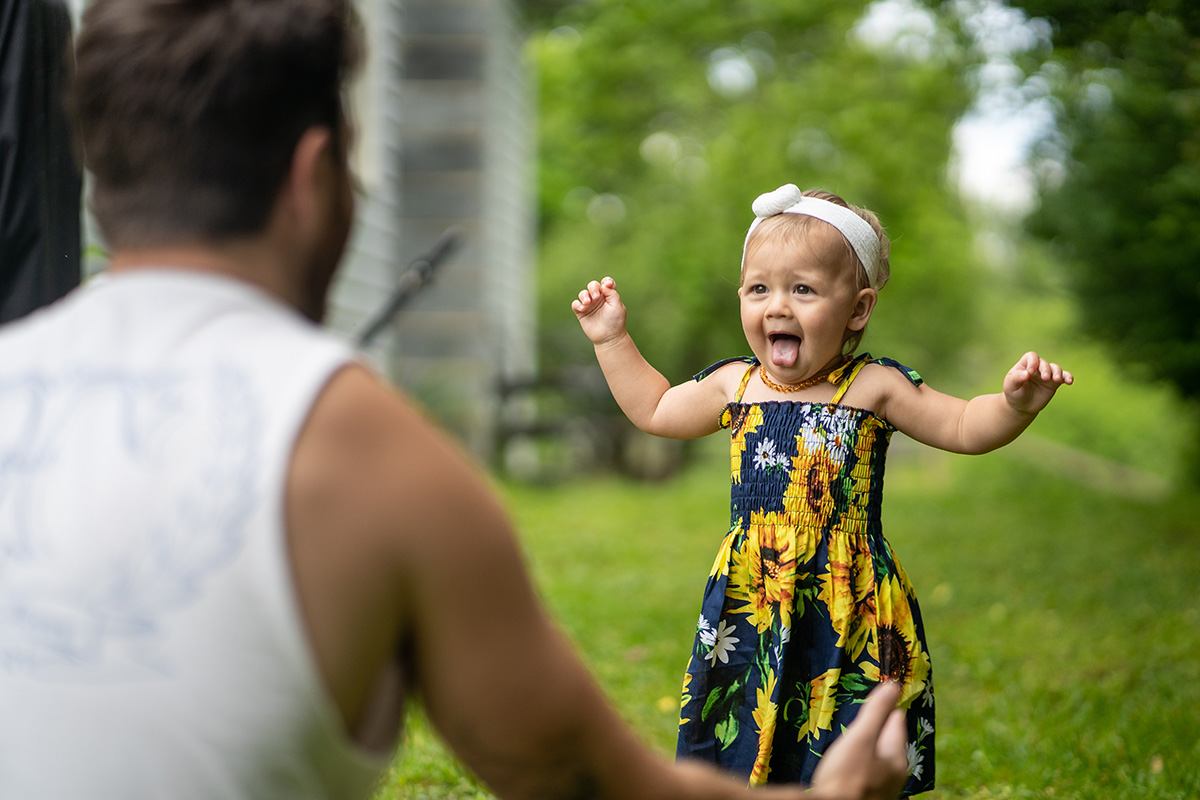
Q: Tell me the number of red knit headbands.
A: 0